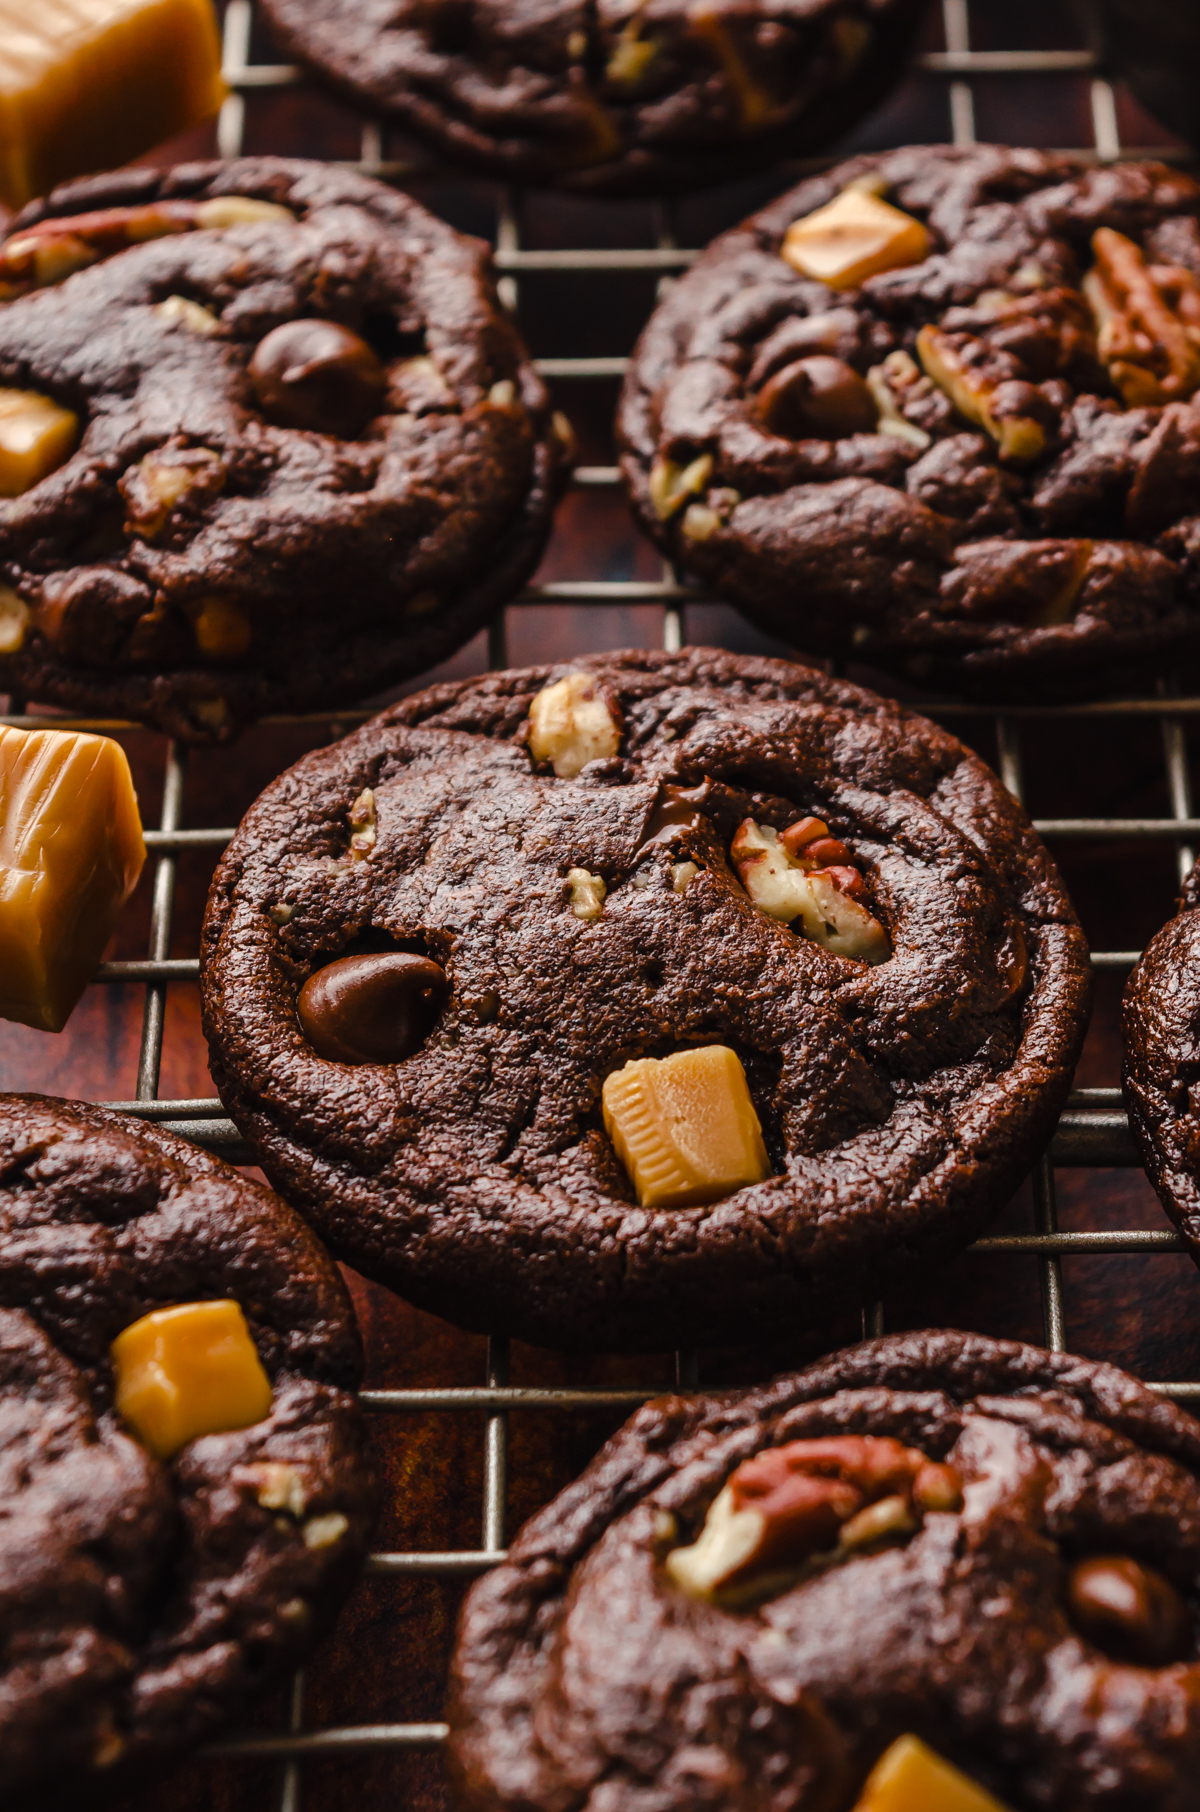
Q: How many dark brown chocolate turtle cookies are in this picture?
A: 7